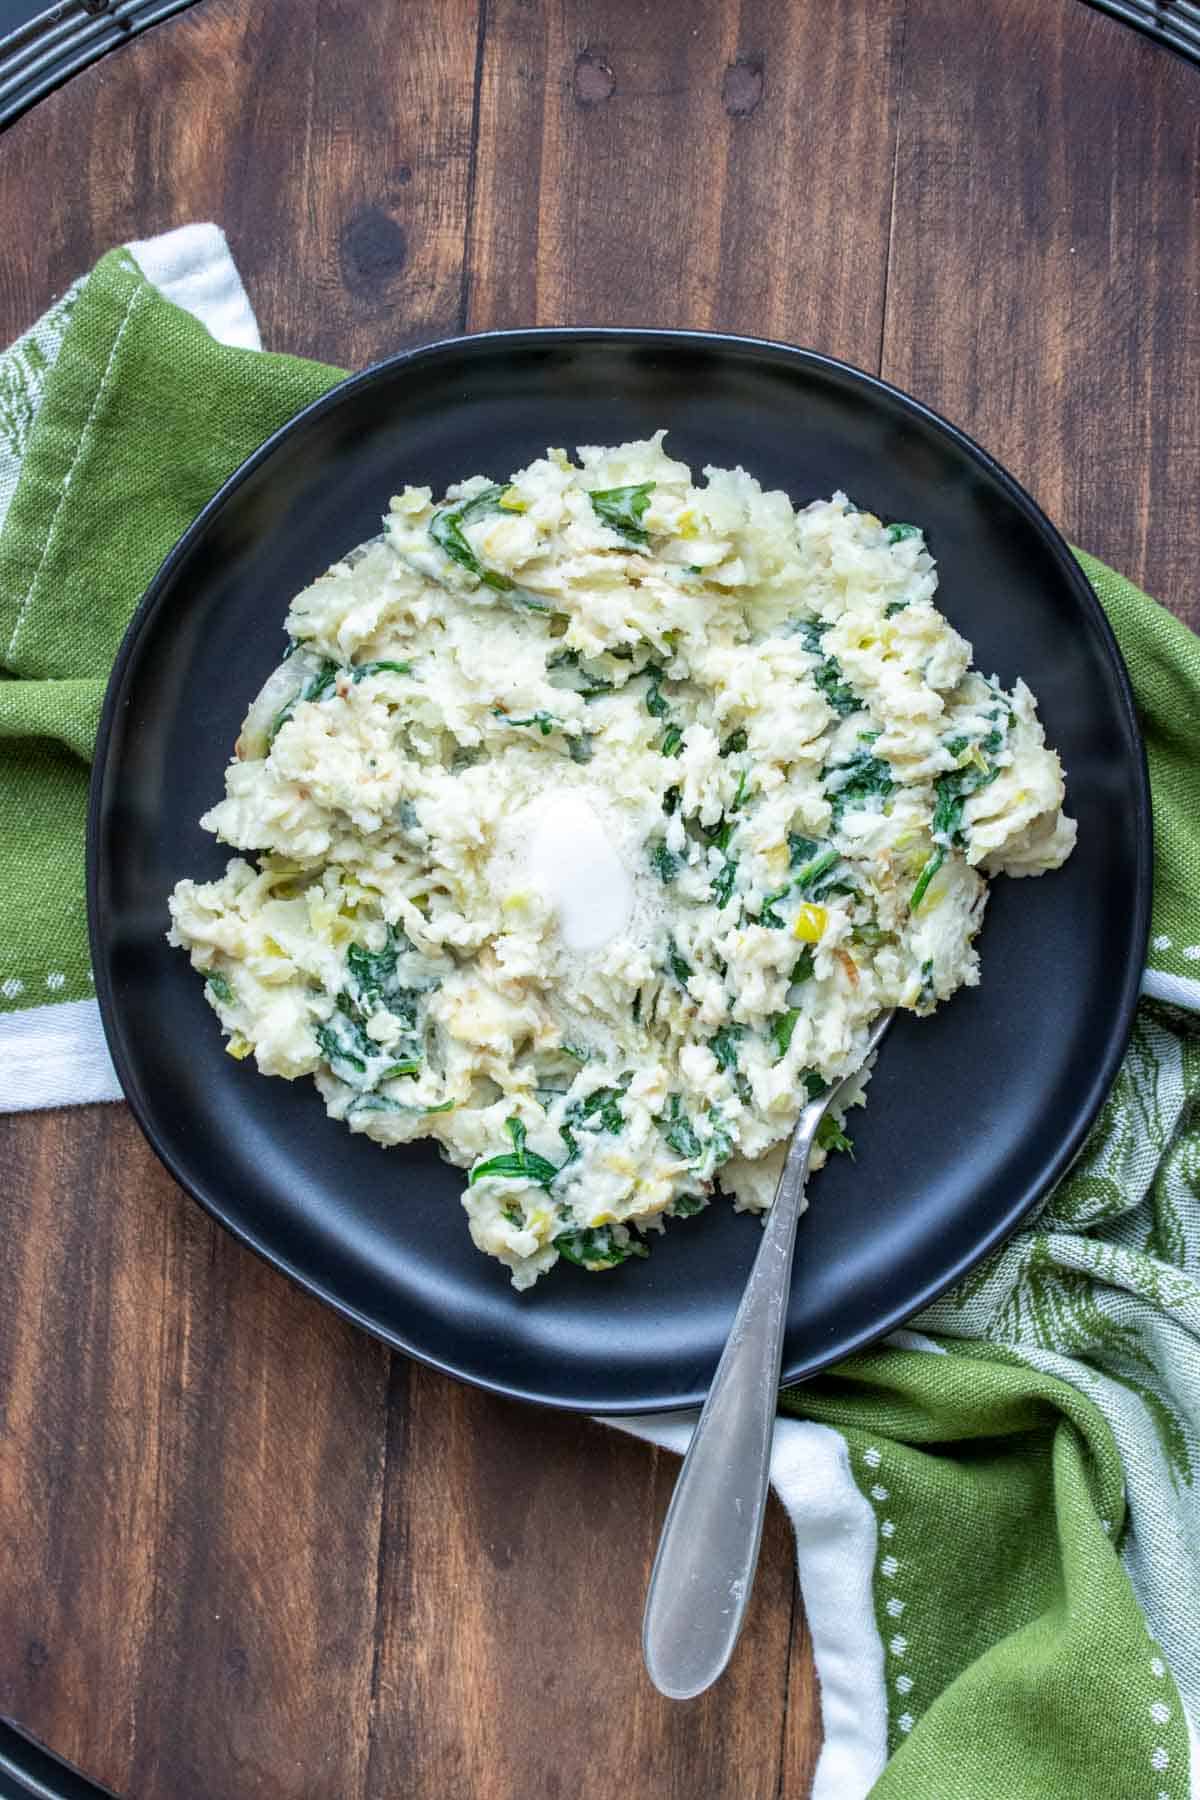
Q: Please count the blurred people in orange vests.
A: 0